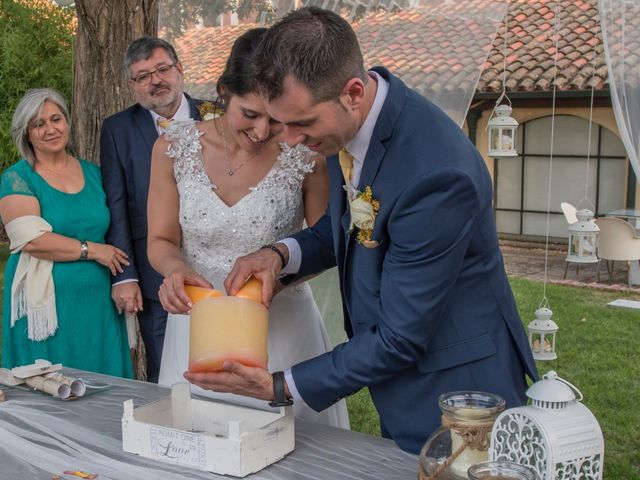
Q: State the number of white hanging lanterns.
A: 3